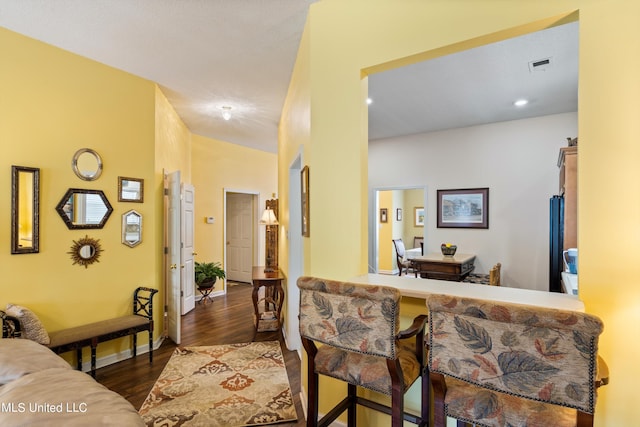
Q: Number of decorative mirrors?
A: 6